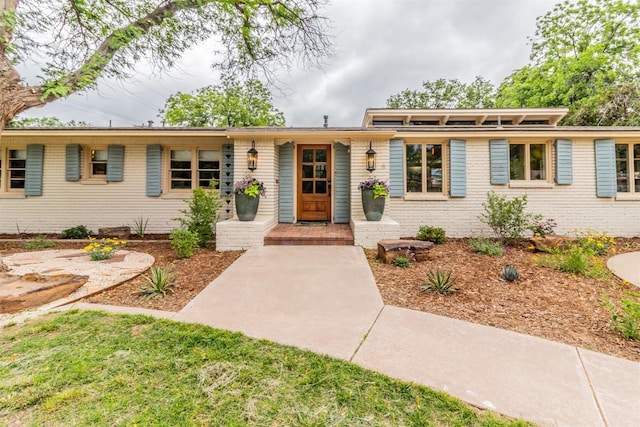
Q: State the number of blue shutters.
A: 12